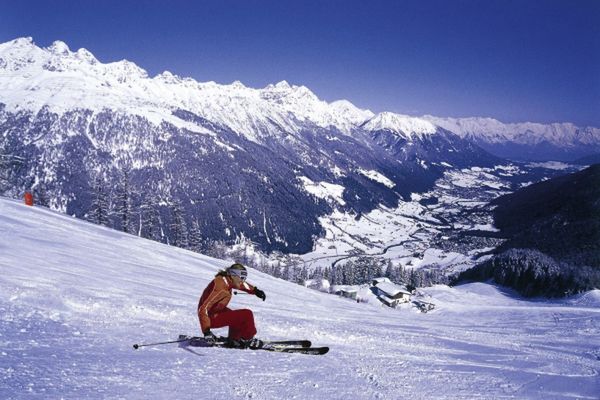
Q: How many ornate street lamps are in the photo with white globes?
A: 0